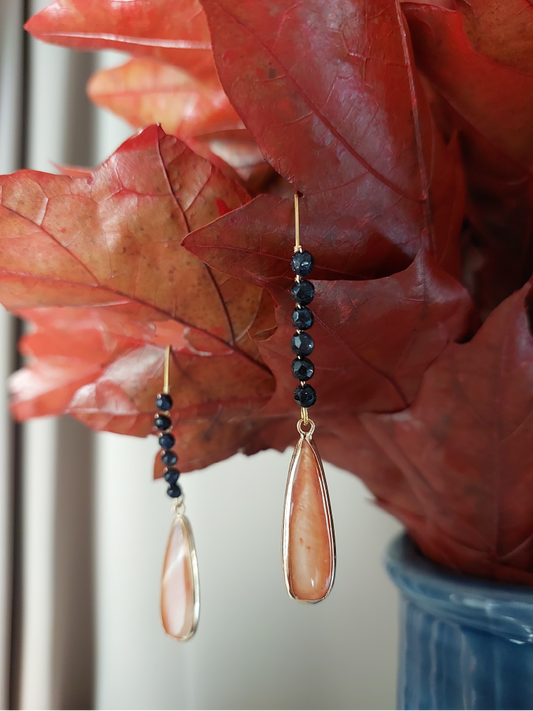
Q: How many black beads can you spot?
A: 12